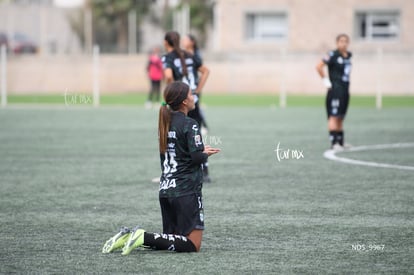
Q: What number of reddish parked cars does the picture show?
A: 1